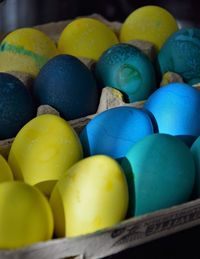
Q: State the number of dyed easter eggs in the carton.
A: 15